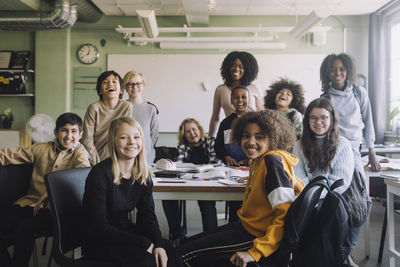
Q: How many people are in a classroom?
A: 11